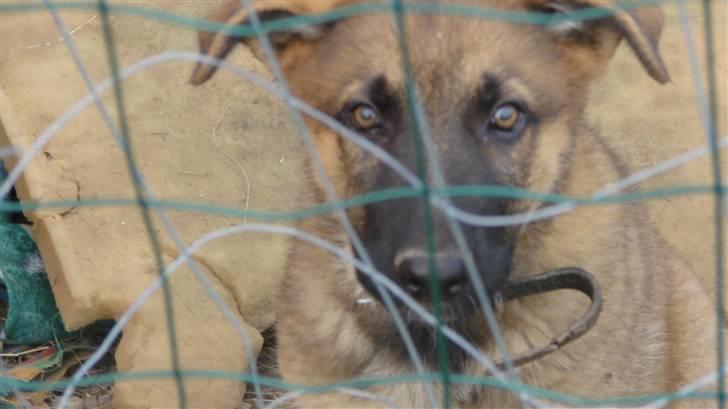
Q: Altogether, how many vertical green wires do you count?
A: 3